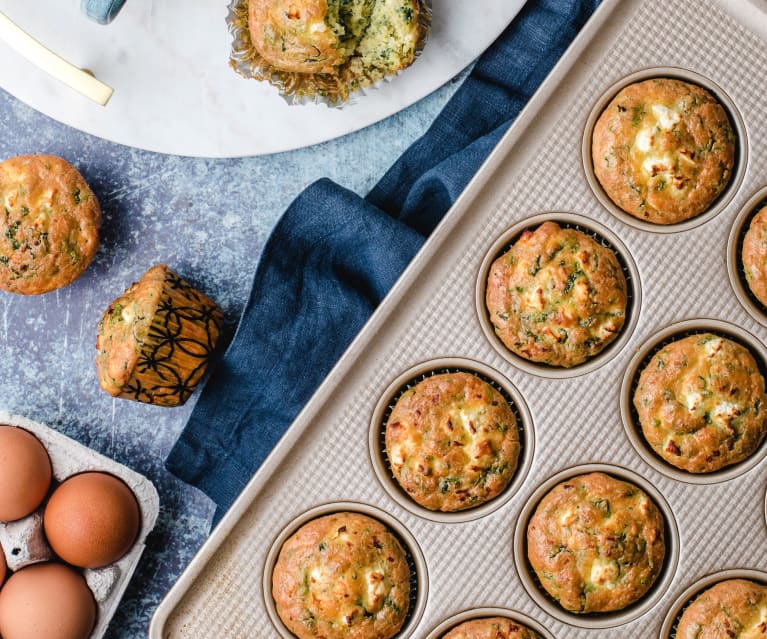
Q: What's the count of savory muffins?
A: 12